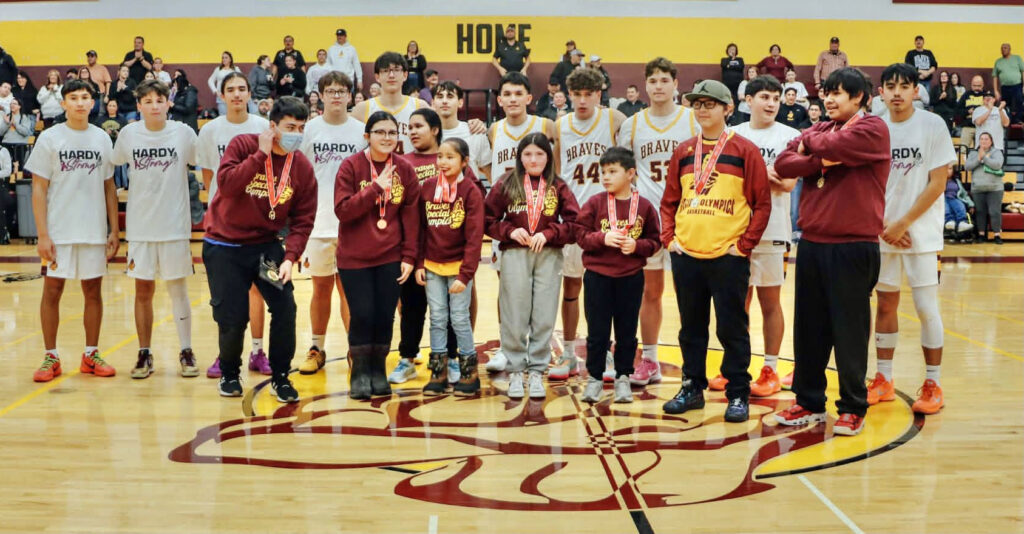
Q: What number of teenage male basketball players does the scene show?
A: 11